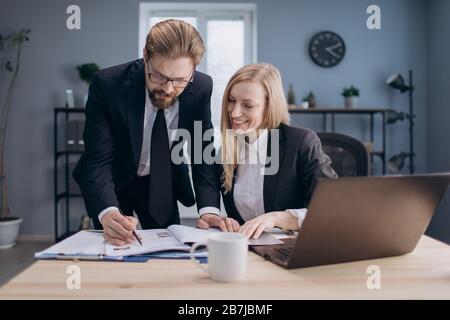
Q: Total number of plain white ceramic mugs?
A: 1